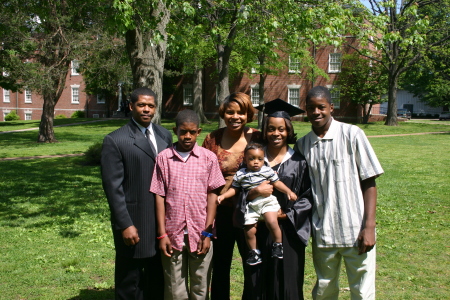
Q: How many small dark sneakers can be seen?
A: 2